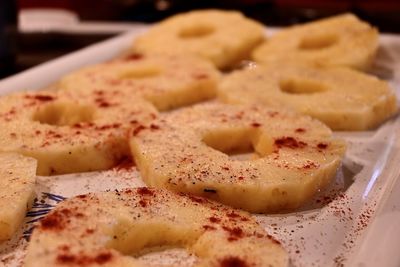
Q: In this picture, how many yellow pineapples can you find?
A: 8